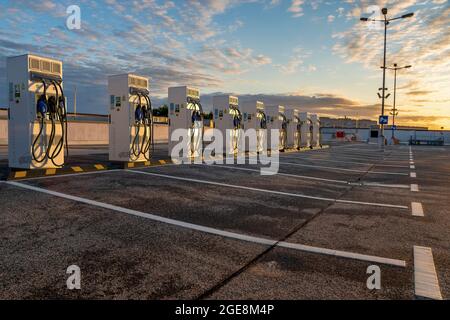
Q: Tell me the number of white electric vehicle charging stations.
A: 9